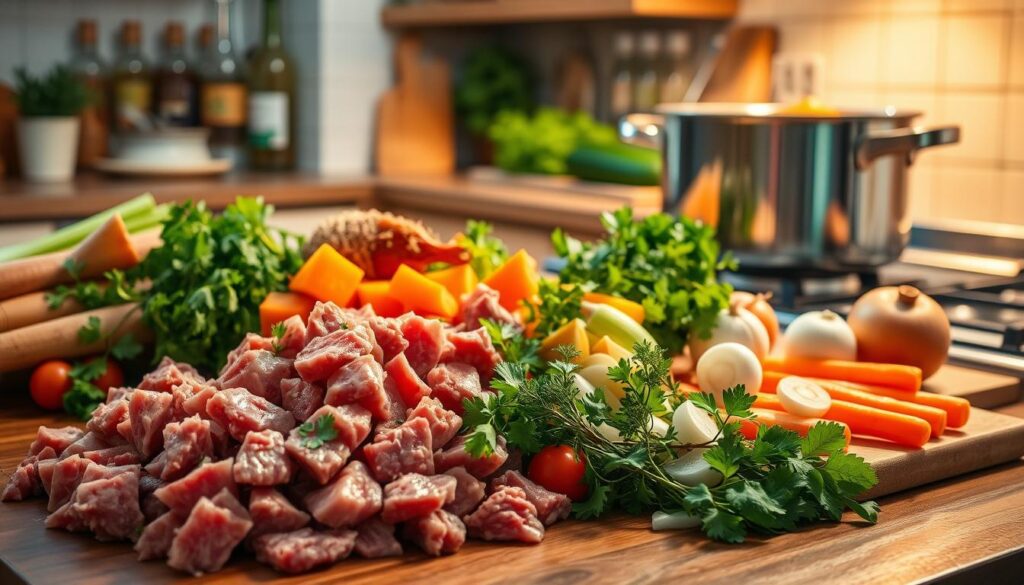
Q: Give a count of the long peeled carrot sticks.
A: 5